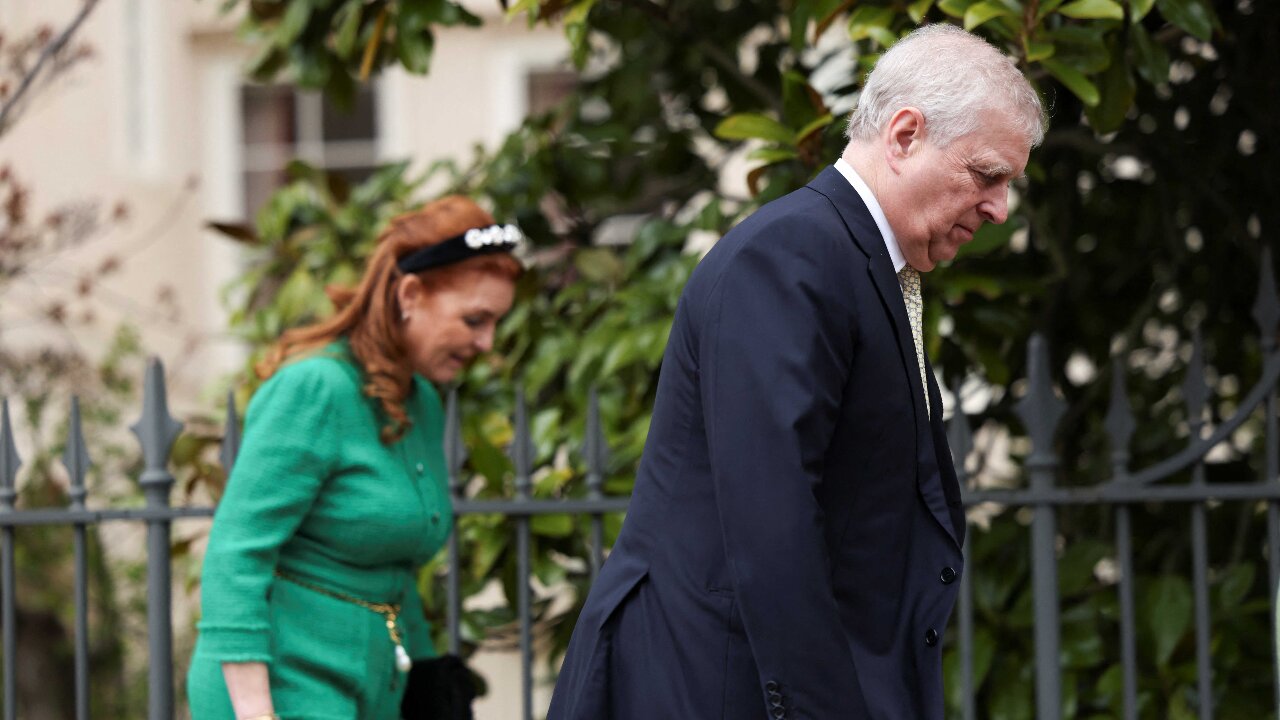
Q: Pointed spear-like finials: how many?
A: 12